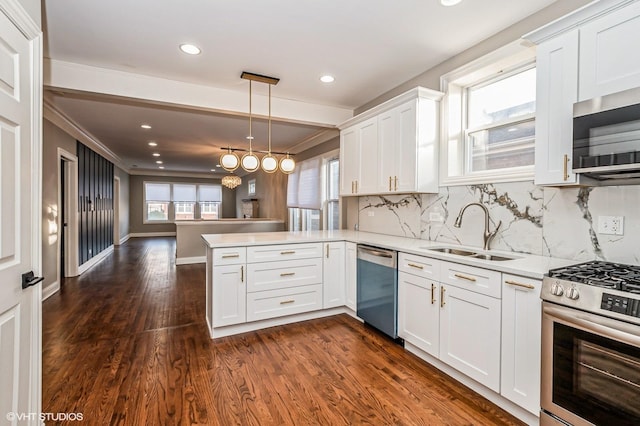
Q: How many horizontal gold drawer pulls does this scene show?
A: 7